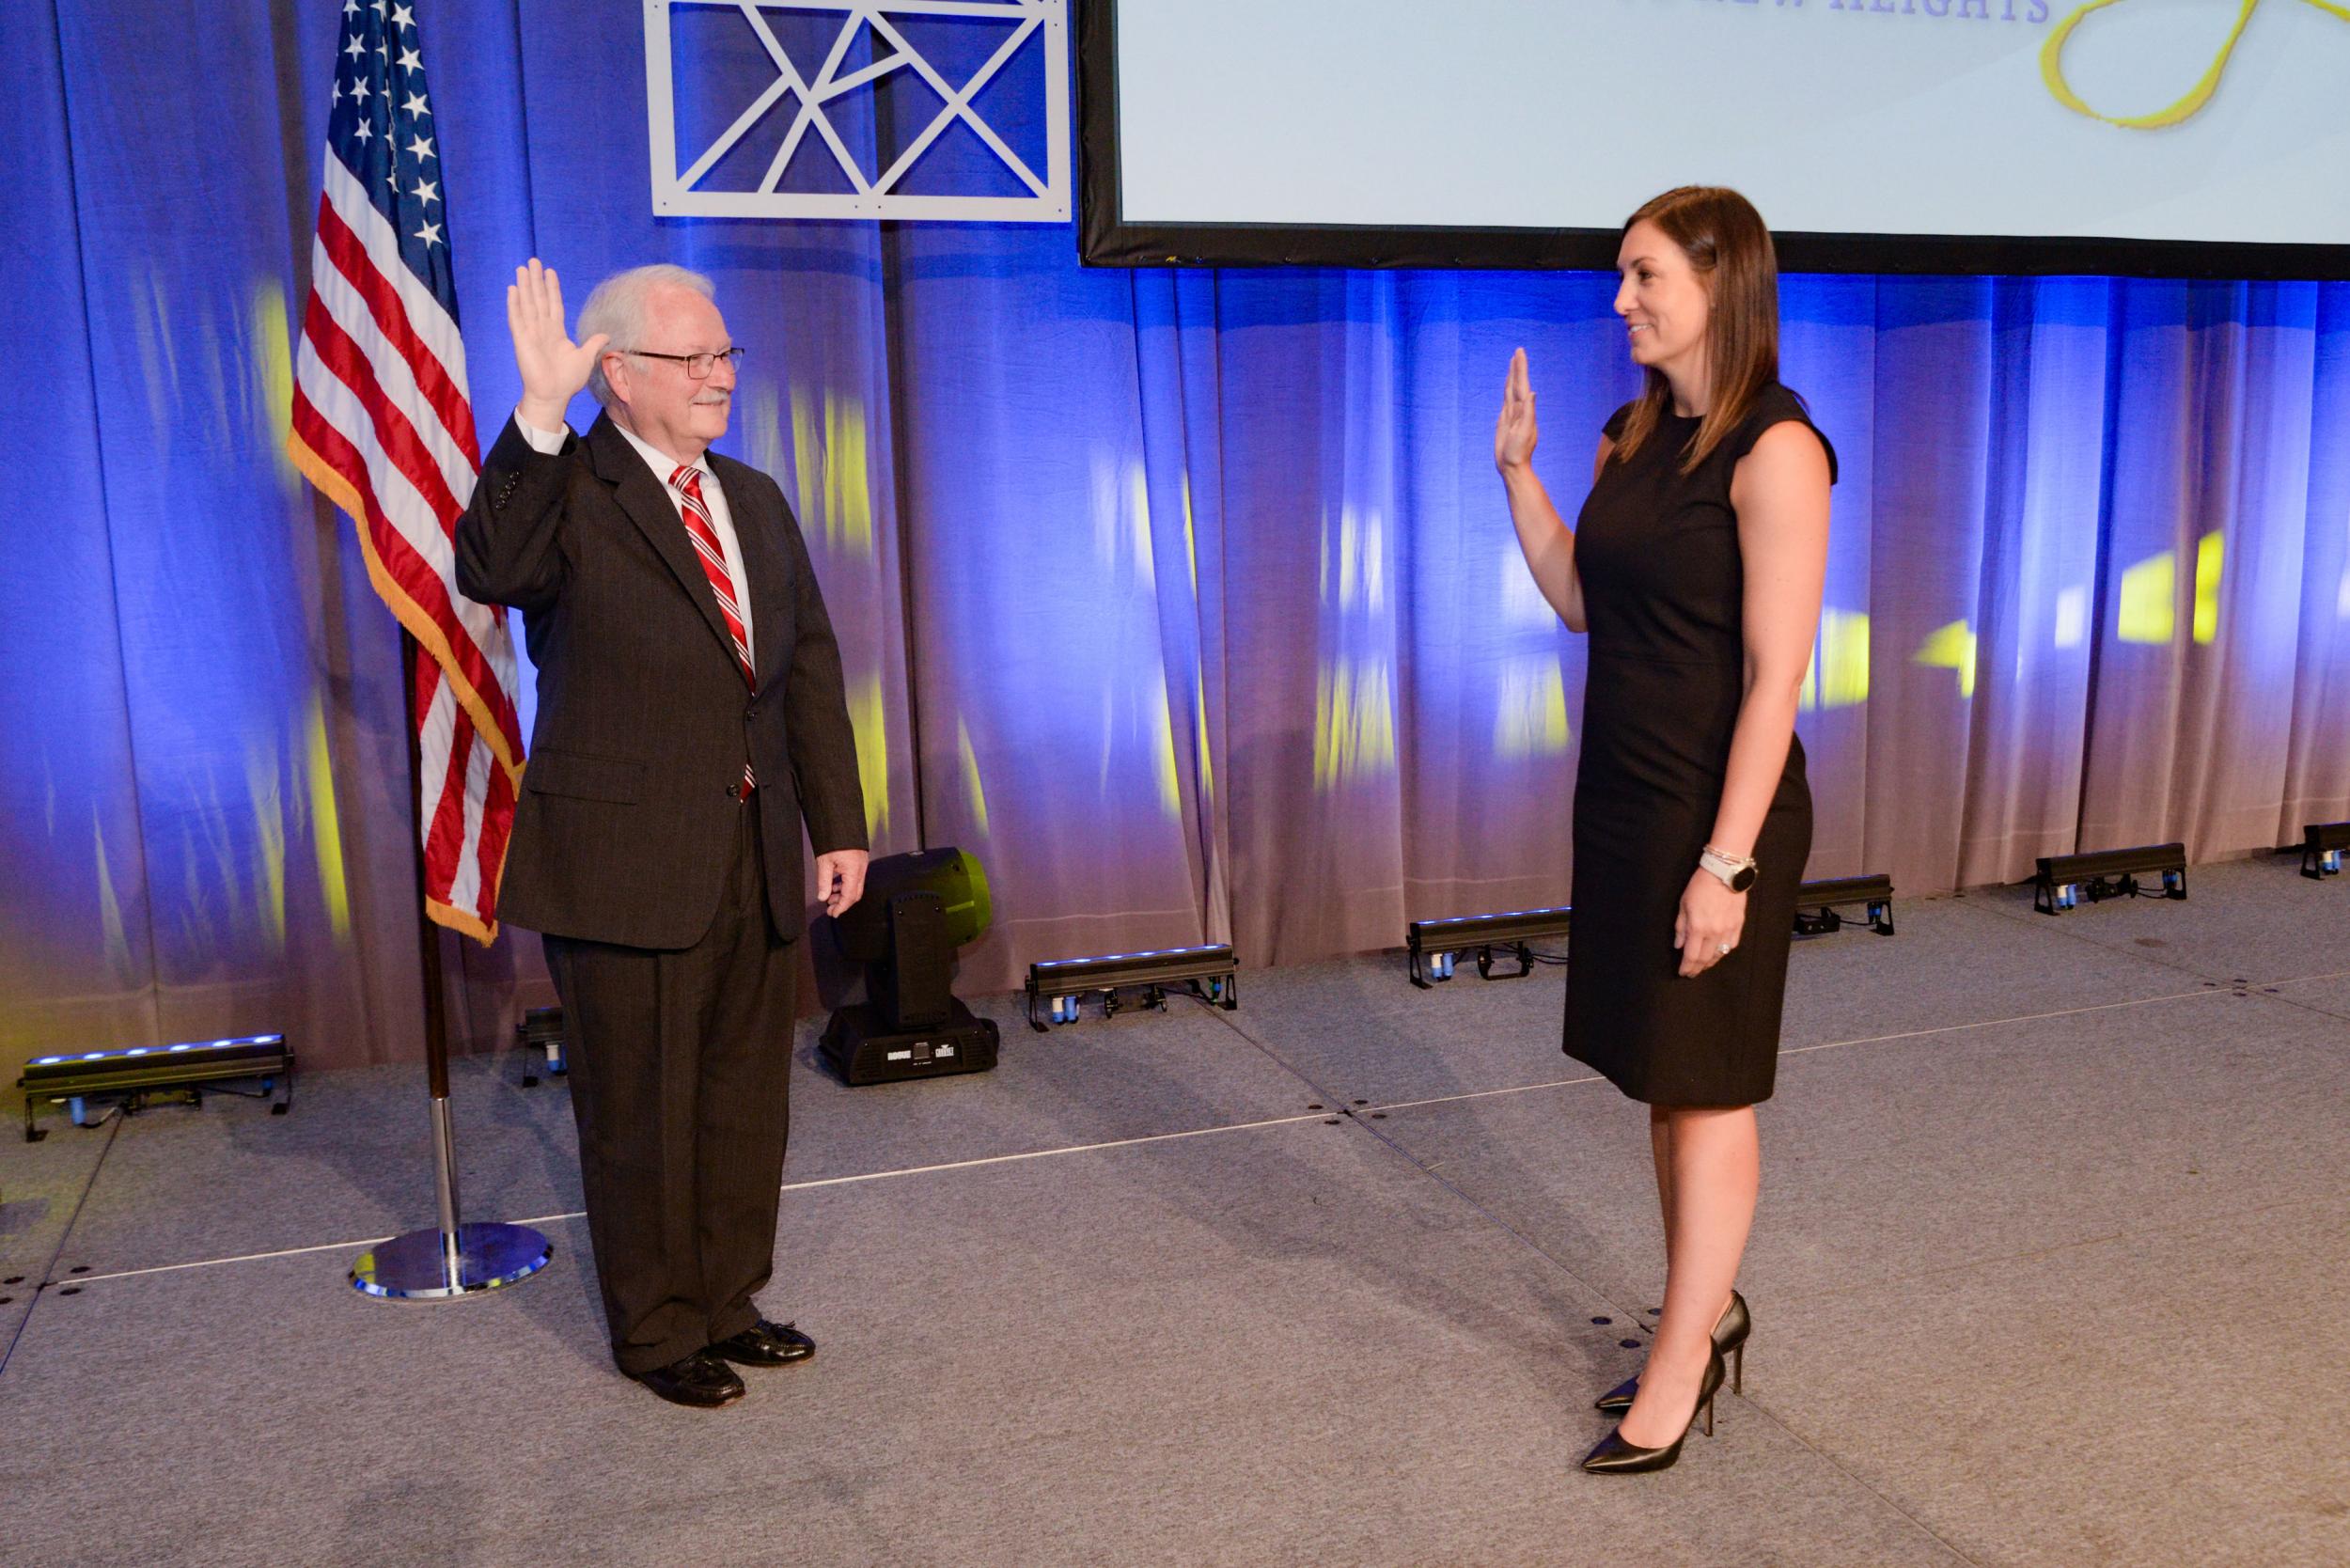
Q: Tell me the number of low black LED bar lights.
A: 7